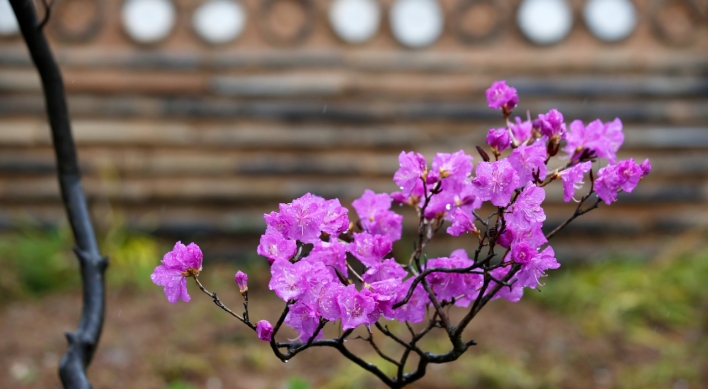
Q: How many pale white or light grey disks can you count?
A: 7